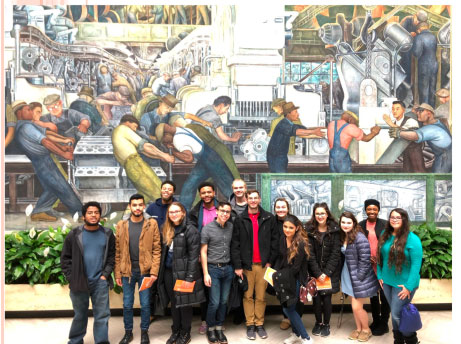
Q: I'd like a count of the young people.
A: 14